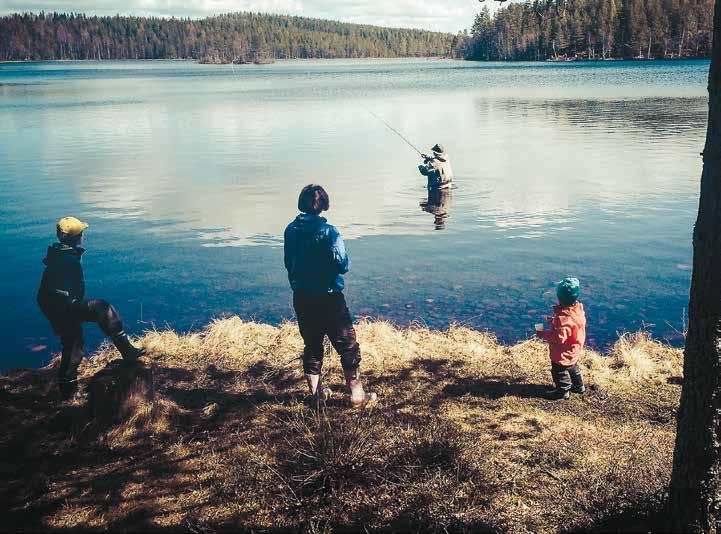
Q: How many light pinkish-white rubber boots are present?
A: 2